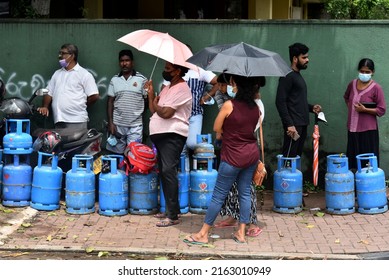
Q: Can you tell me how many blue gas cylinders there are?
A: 13